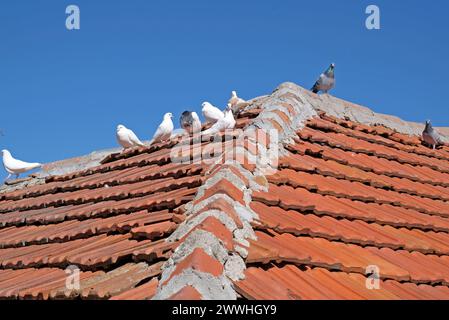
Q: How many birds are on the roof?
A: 9